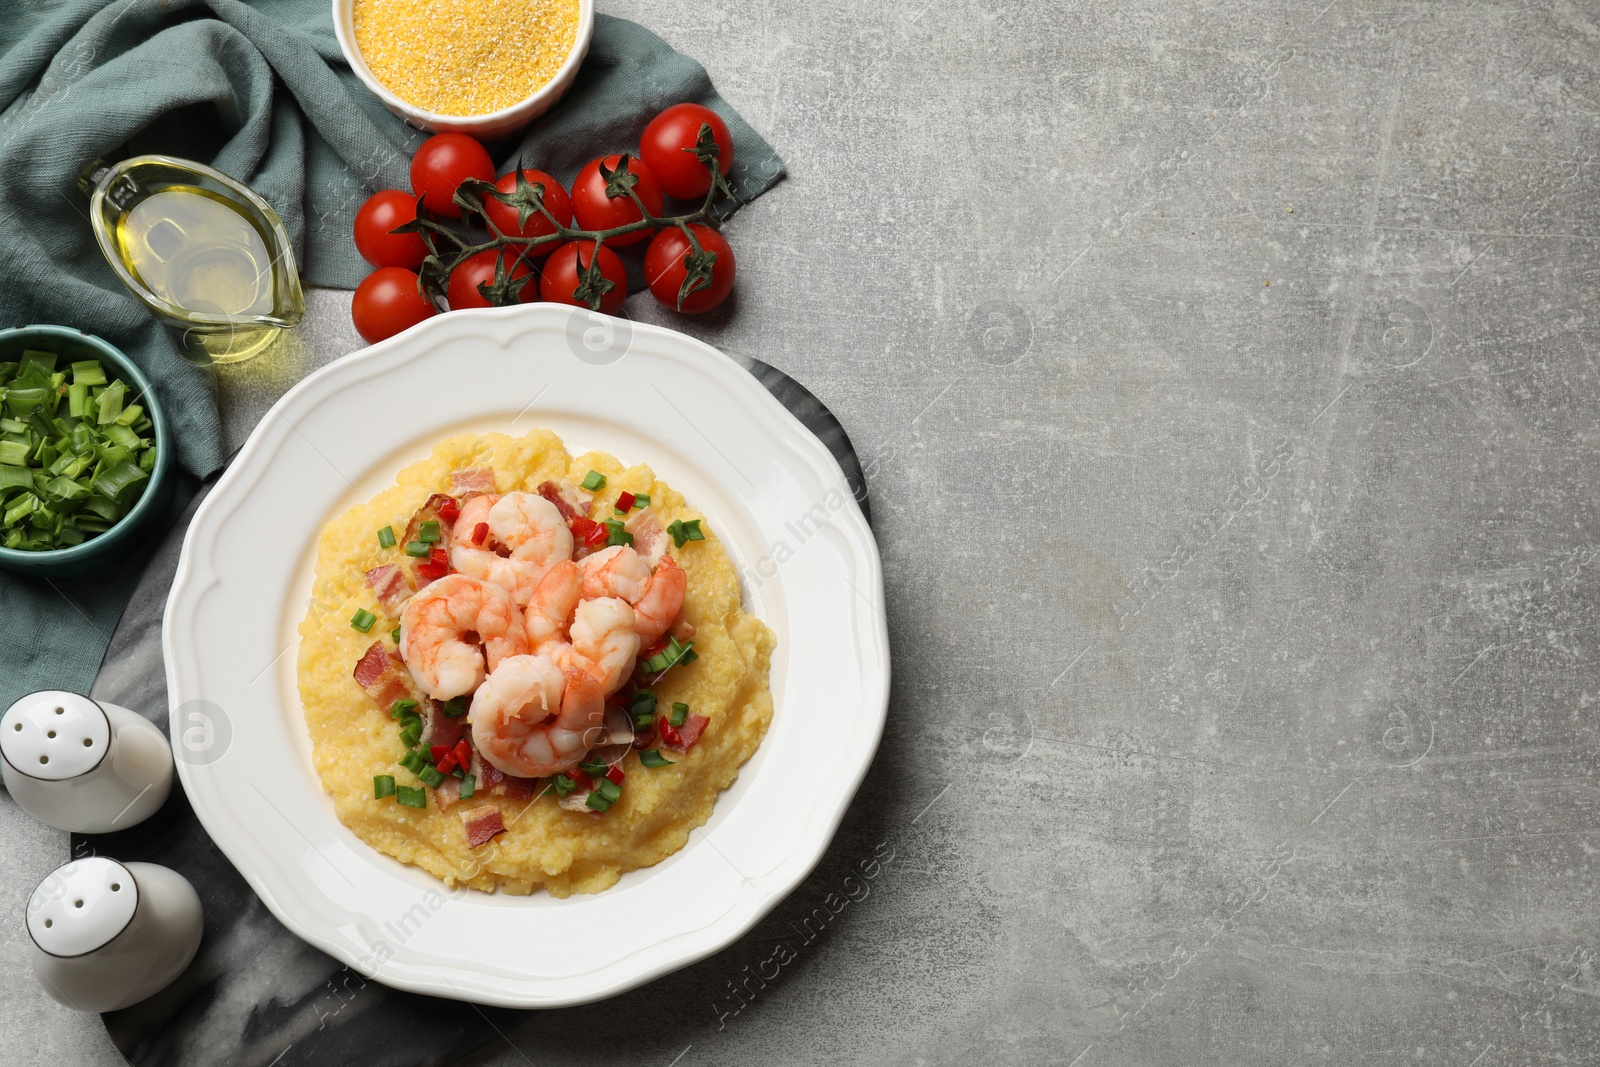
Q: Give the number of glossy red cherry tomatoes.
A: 9